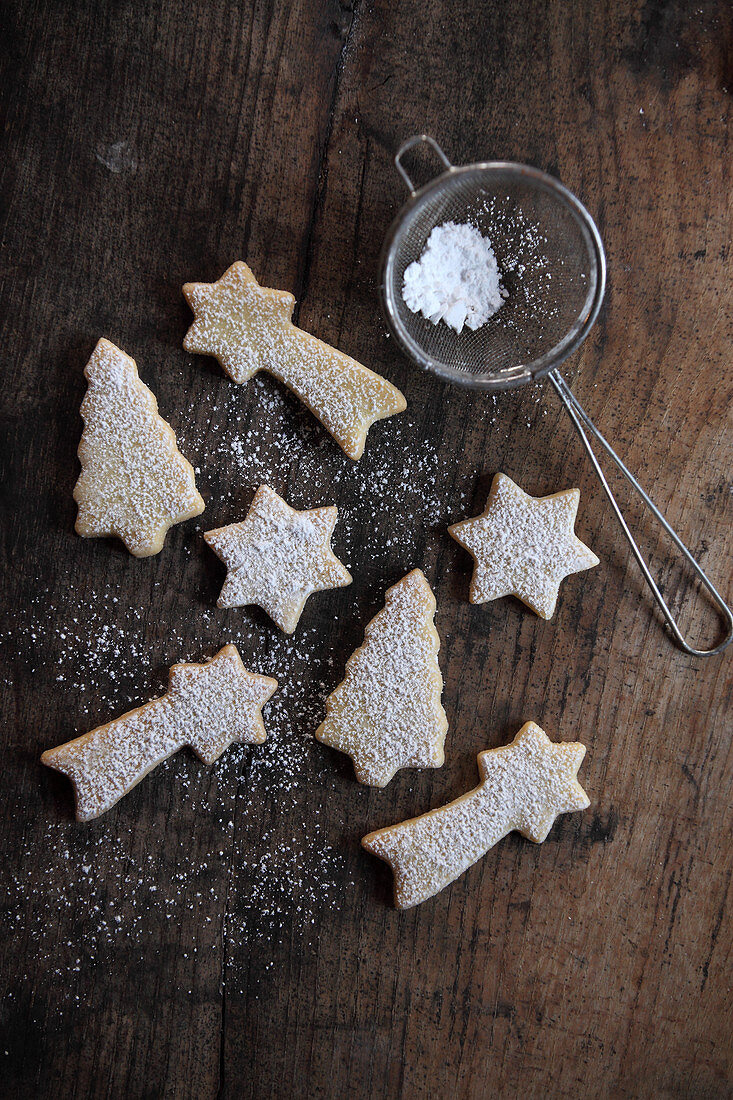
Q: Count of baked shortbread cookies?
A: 7